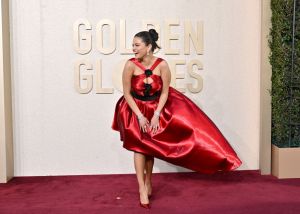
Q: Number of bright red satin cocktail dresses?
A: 1